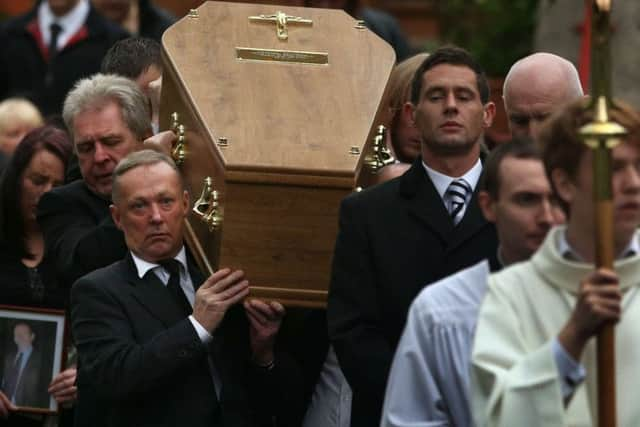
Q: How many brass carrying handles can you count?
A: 3